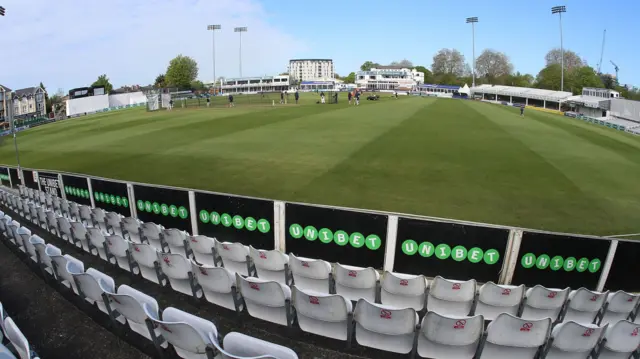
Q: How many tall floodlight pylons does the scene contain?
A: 4